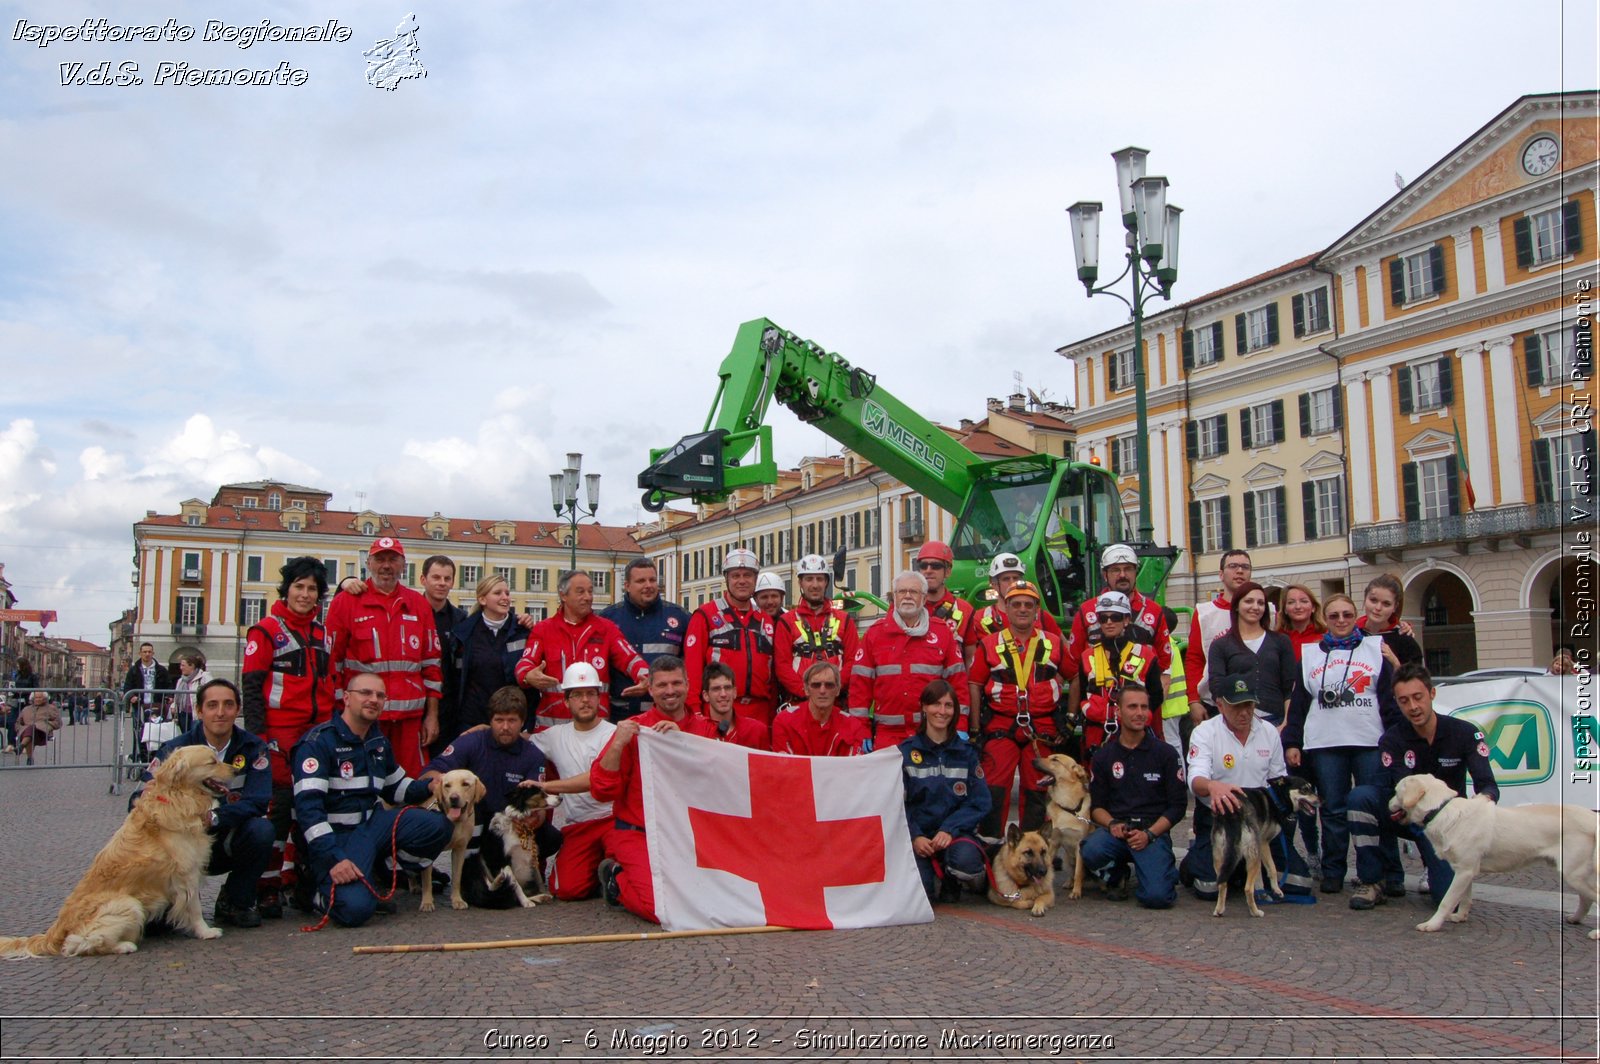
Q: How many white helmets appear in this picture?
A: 7